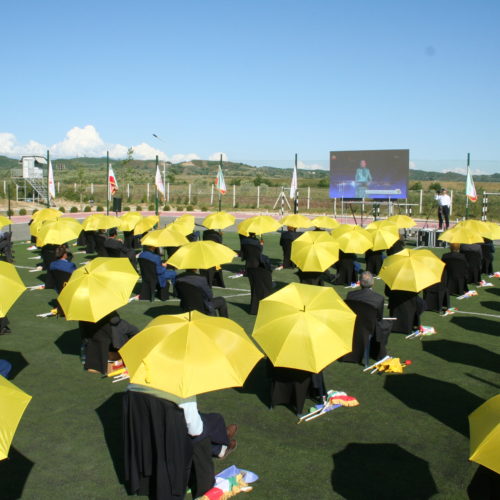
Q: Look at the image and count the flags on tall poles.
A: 6